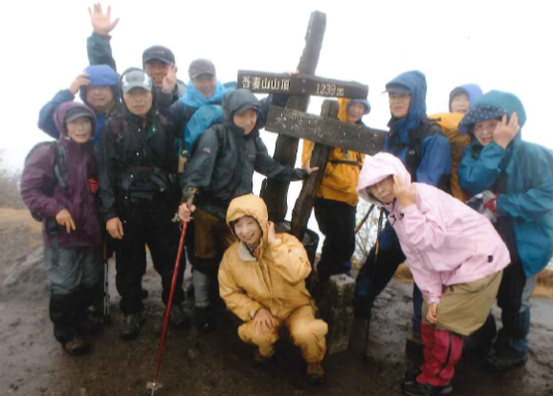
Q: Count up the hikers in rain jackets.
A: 12